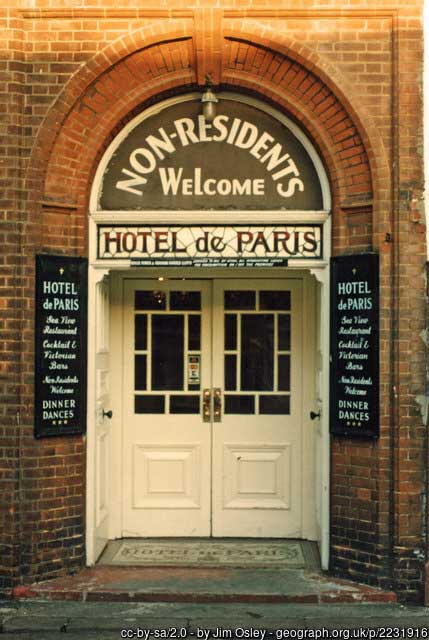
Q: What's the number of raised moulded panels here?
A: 2